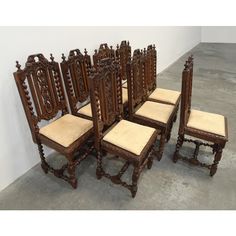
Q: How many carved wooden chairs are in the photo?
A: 8